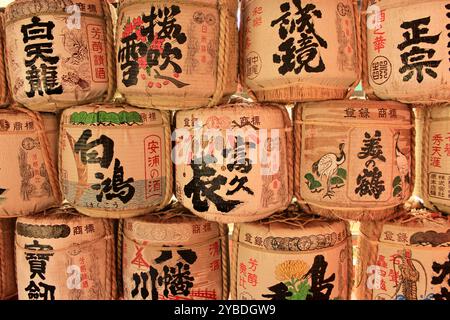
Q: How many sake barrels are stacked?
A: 13